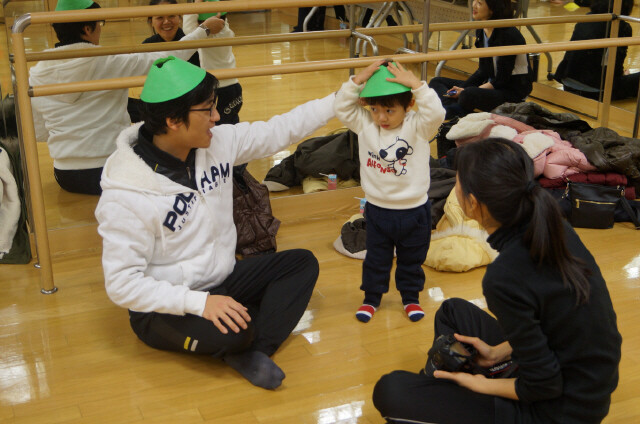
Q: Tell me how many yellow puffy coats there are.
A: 1